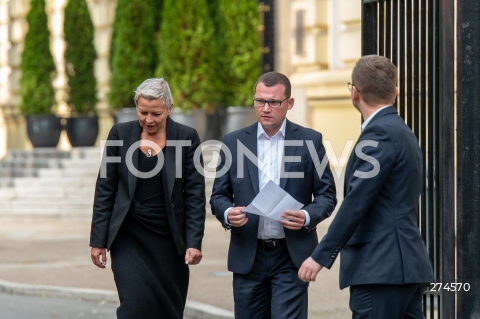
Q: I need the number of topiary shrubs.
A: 5